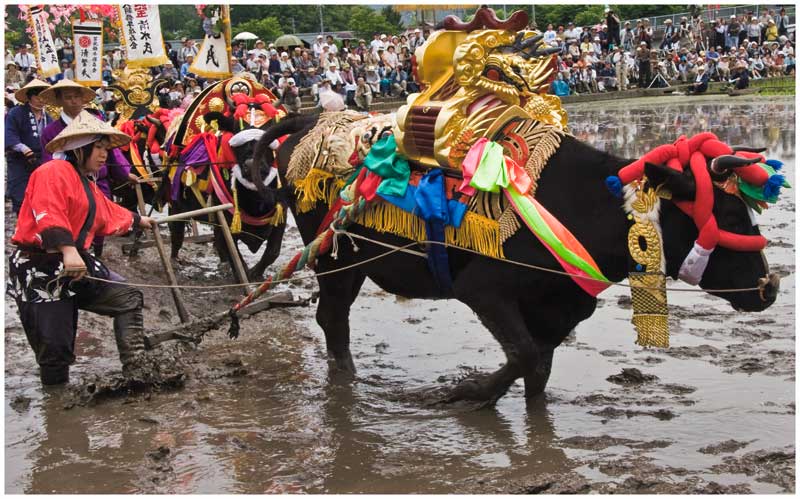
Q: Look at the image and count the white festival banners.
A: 4